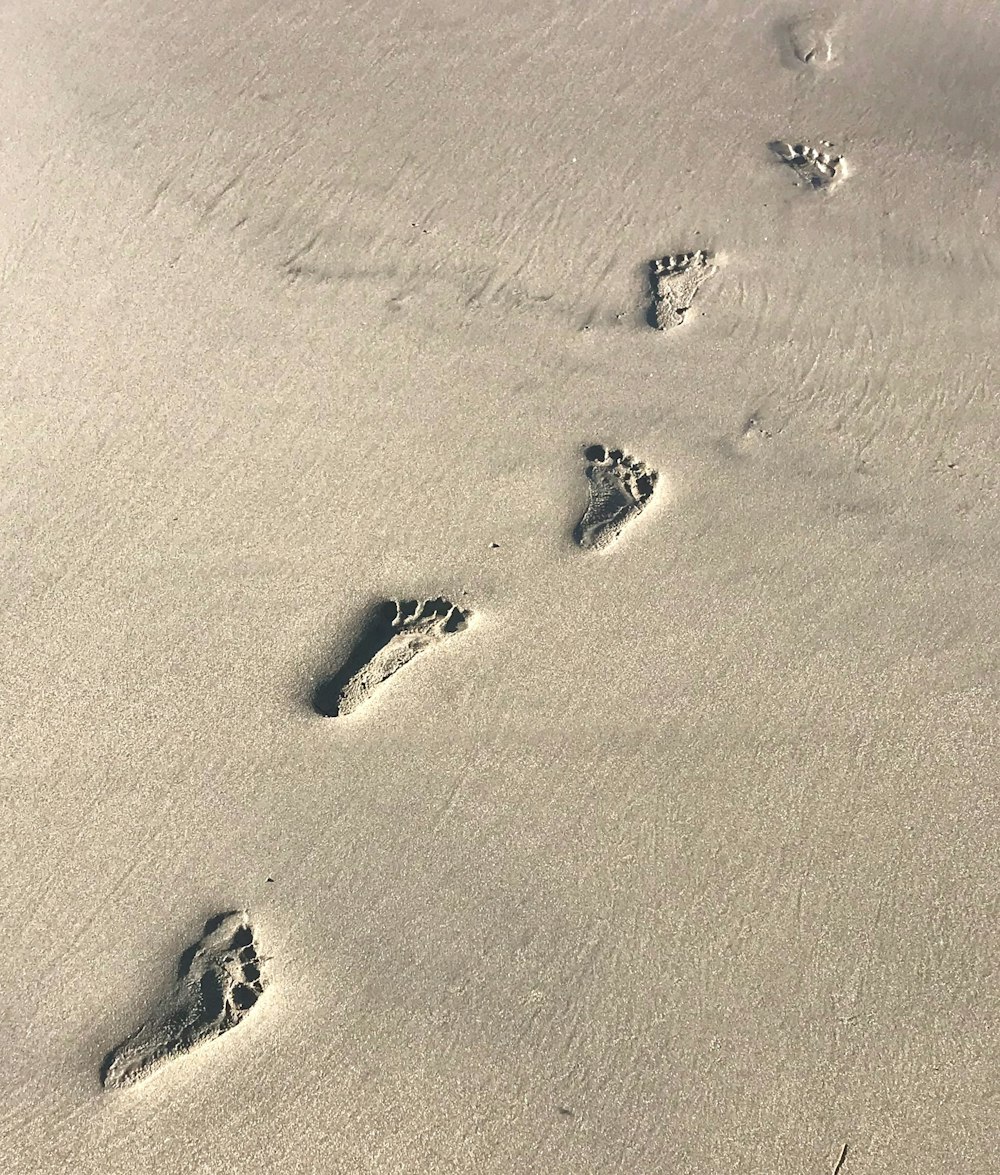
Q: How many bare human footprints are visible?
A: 6